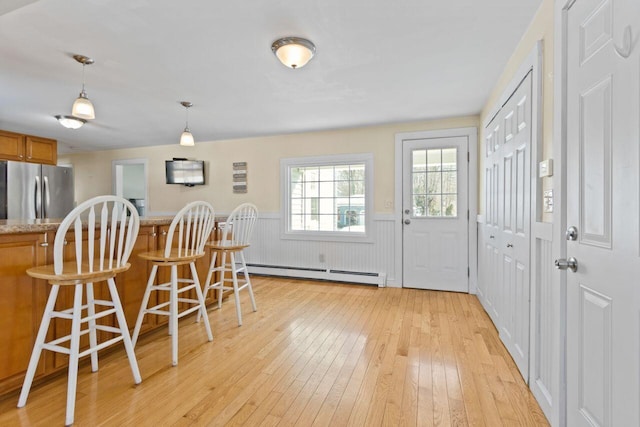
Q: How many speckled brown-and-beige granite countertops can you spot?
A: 1